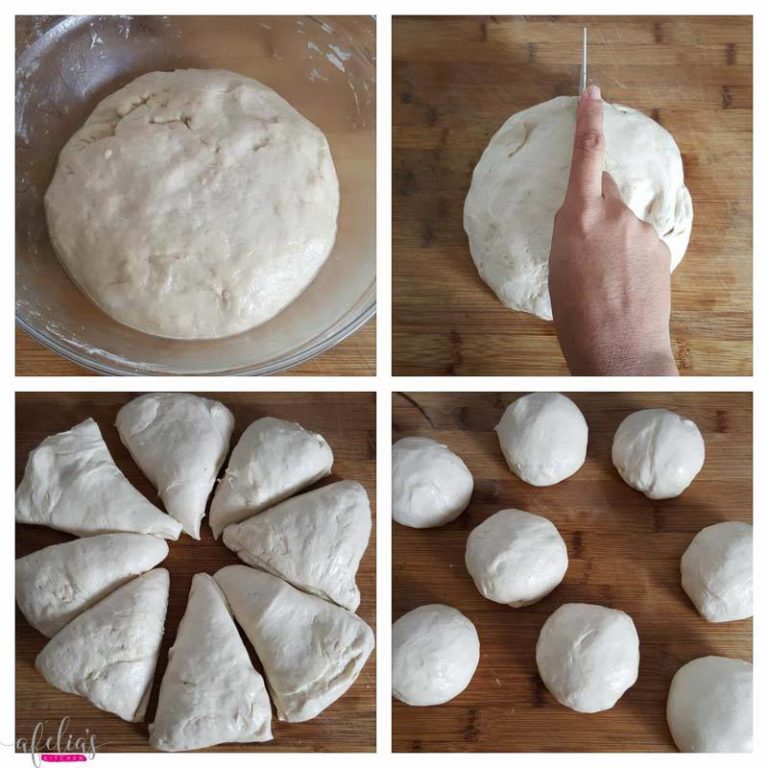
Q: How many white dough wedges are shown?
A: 8